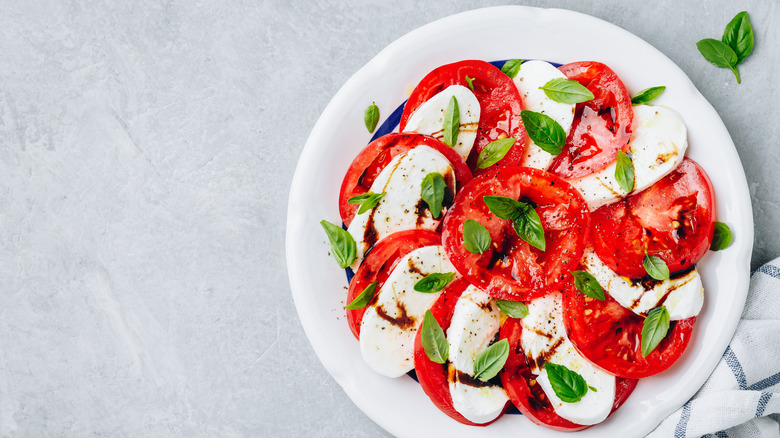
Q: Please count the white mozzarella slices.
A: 8